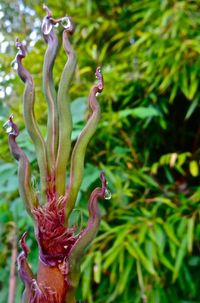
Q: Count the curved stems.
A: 7